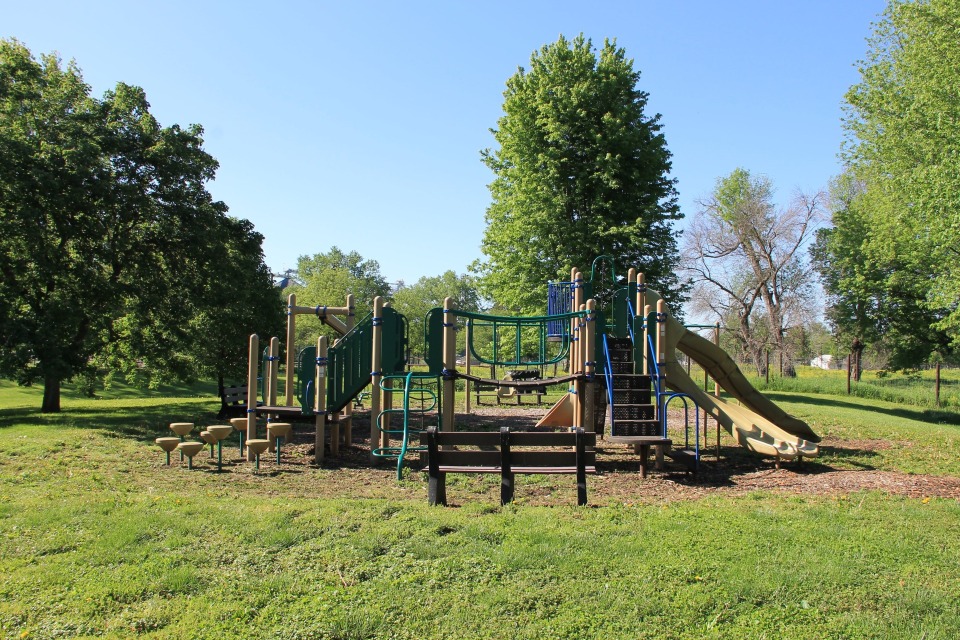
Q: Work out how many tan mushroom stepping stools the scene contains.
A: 8